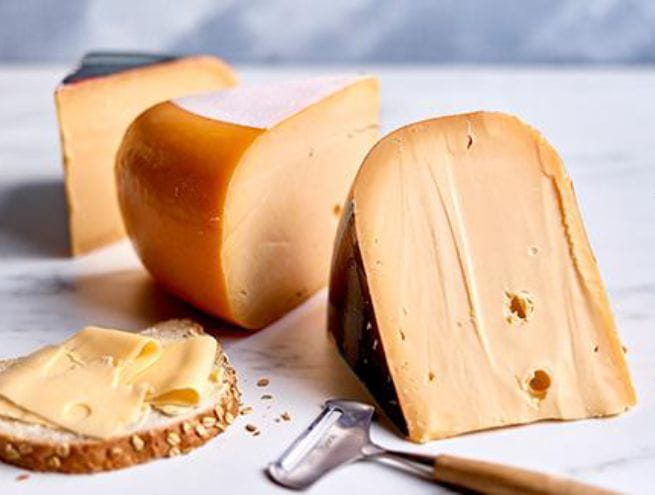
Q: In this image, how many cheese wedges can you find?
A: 3